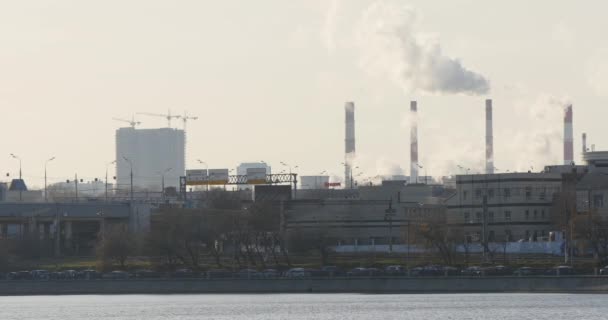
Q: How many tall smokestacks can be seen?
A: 4